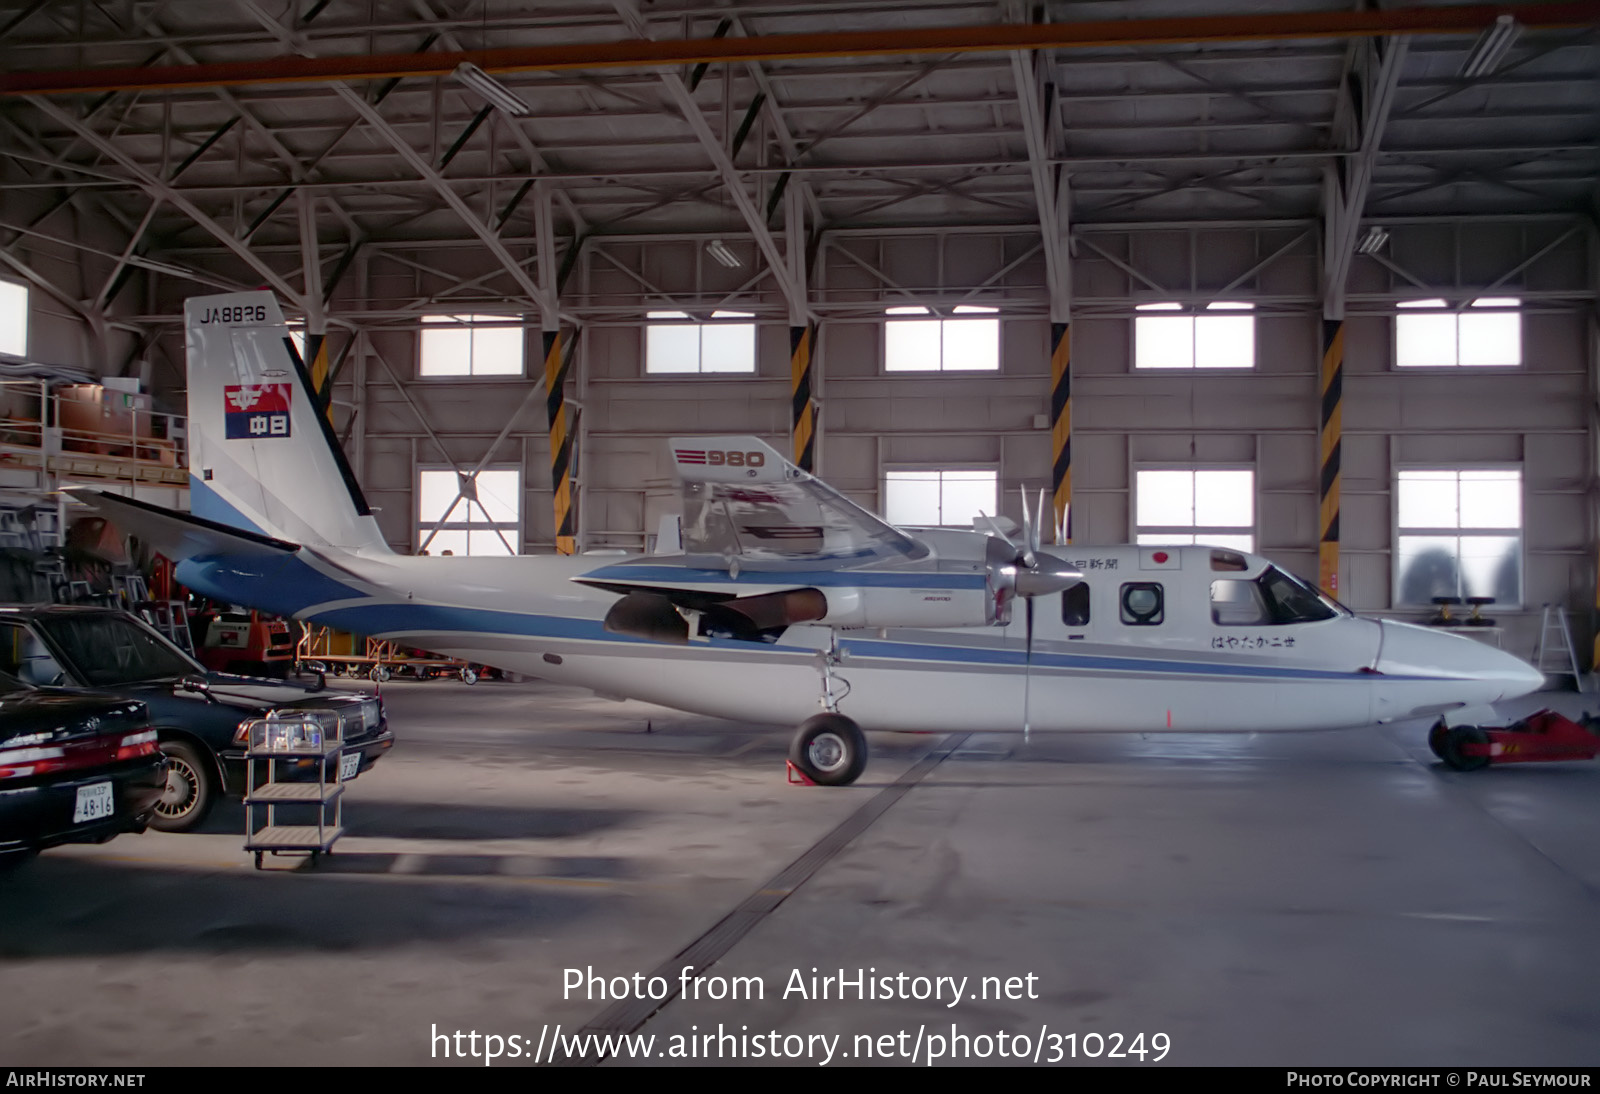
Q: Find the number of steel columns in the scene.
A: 5